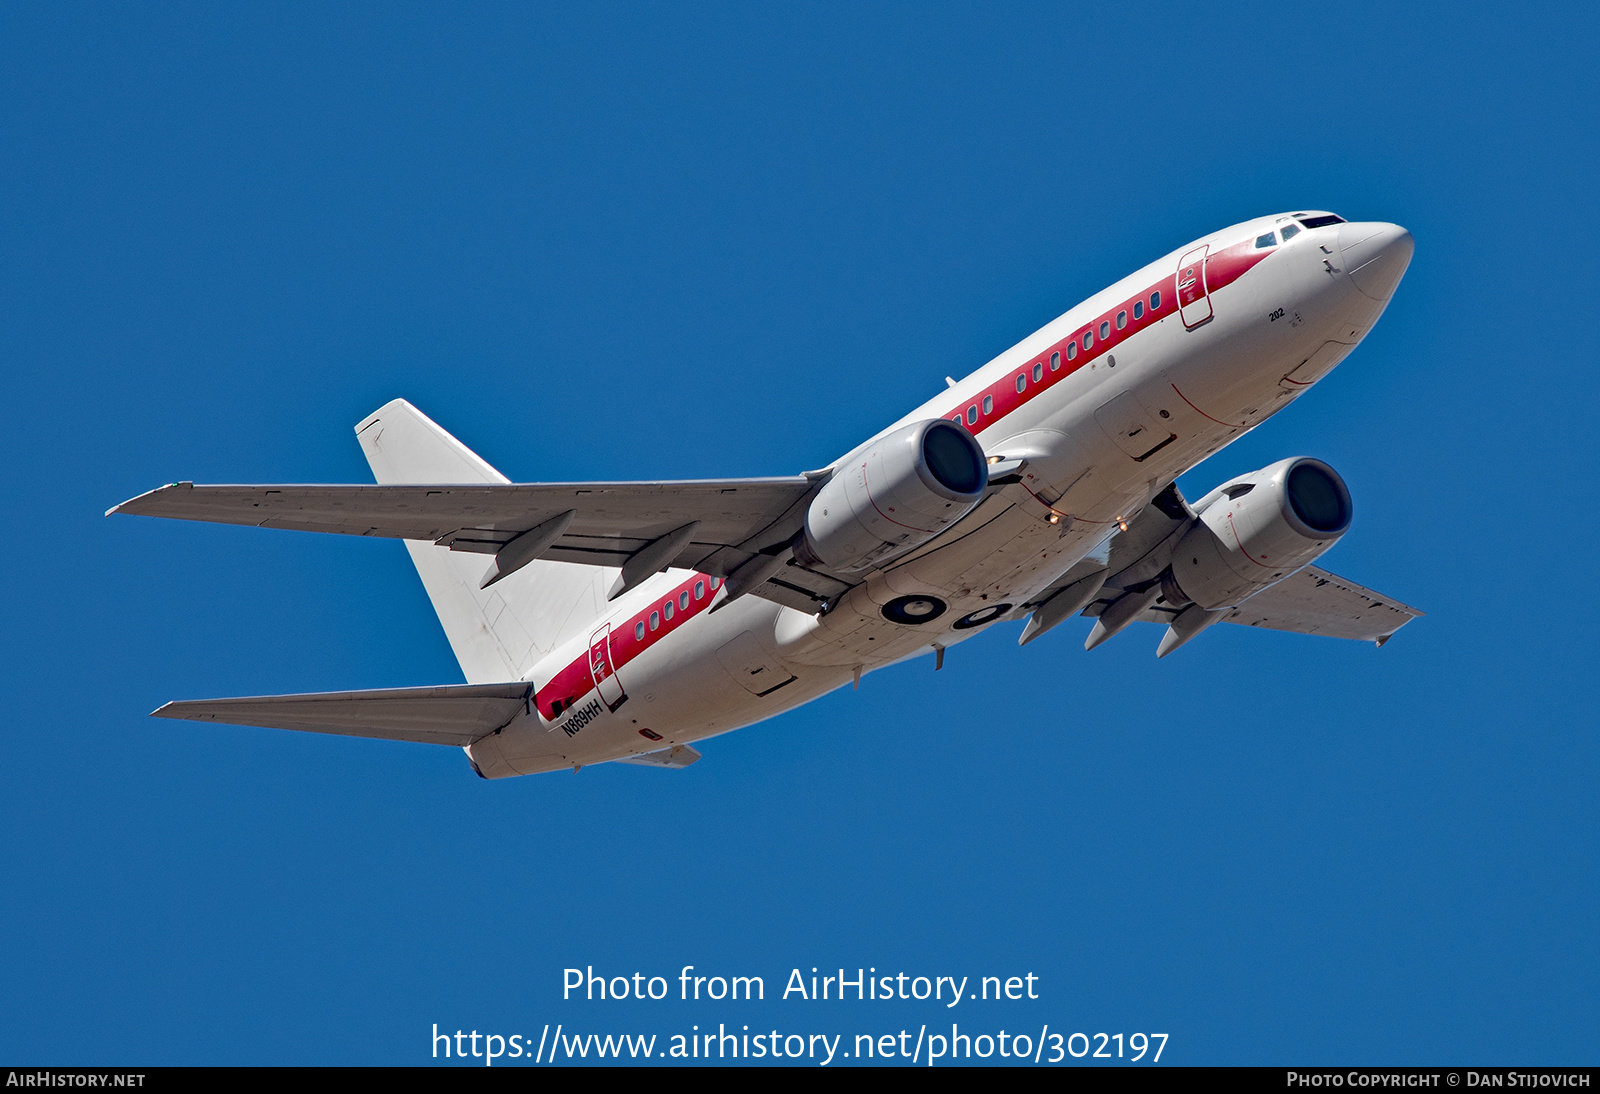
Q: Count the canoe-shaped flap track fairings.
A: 6